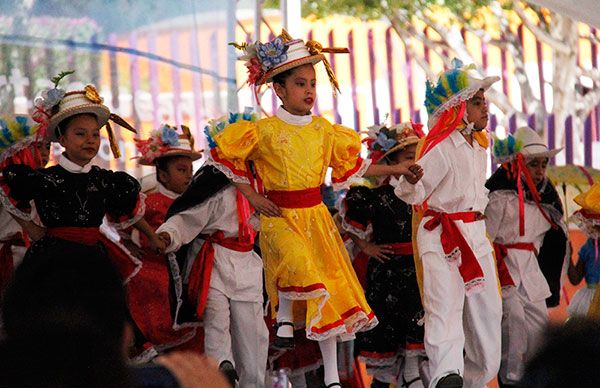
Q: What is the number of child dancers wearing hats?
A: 8